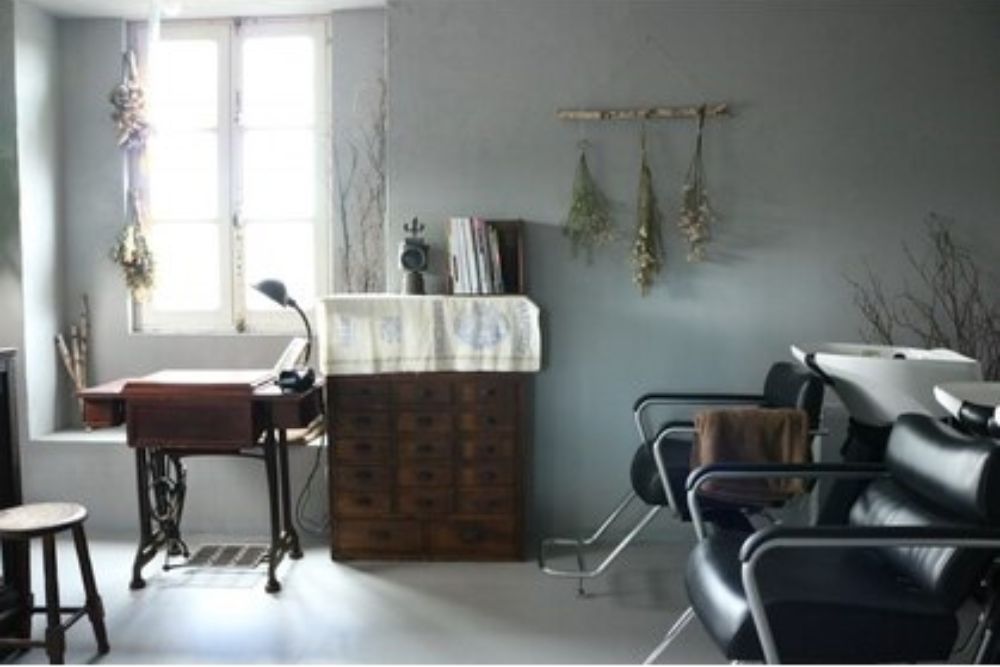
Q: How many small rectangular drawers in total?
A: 15